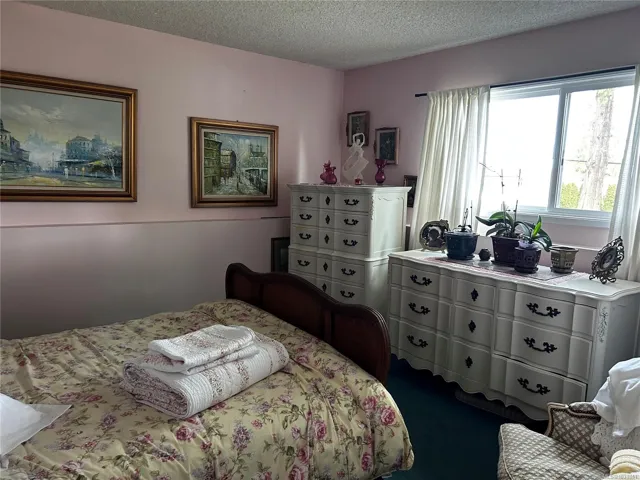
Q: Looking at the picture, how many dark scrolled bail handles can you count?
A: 15